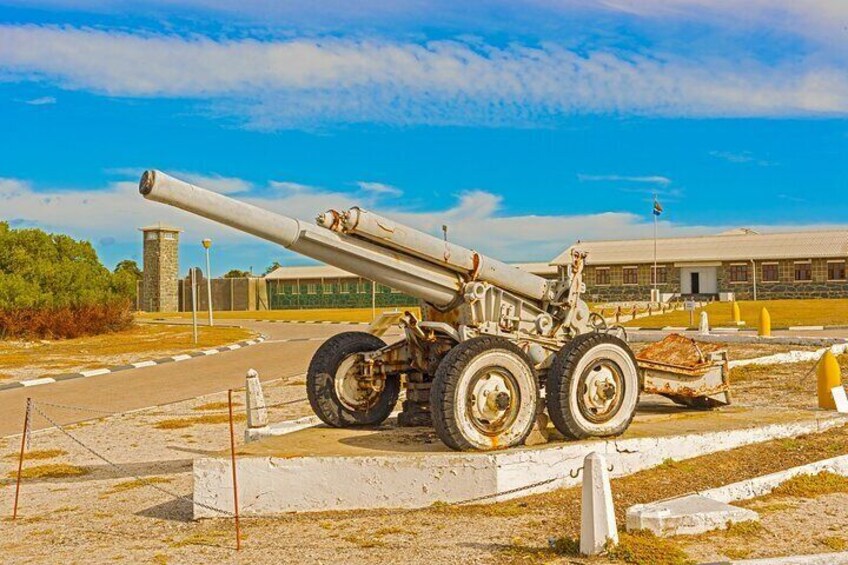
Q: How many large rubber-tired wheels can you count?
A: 3